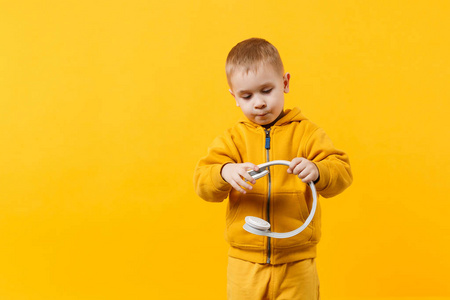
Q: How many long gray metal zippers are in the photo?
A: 1